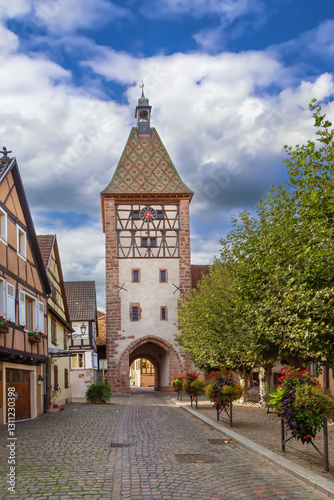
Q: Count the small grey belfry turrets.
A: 1